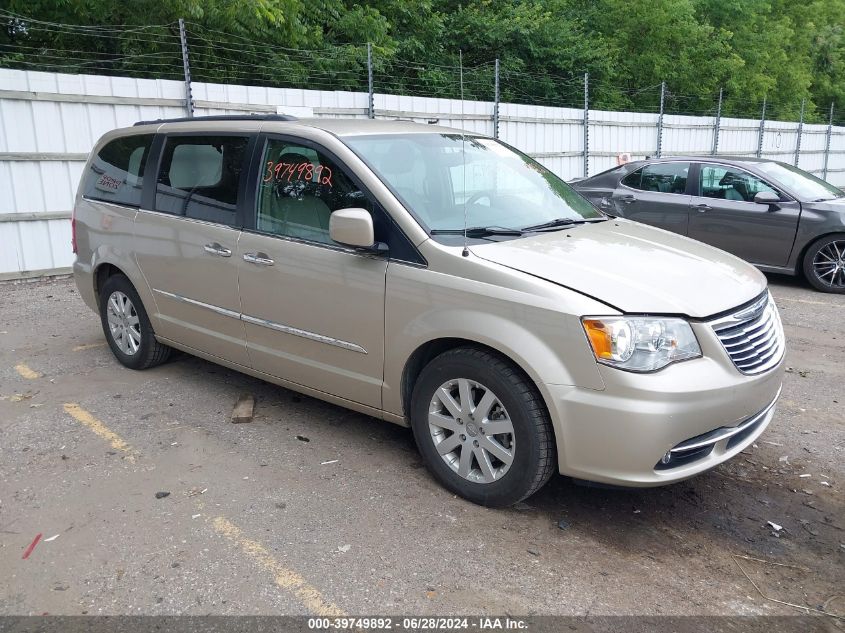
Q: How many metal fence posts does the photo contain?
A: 9